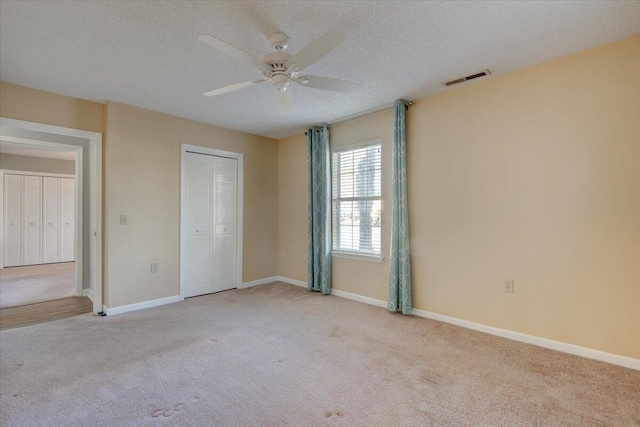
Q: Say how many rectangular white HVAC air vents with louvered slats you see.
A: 1